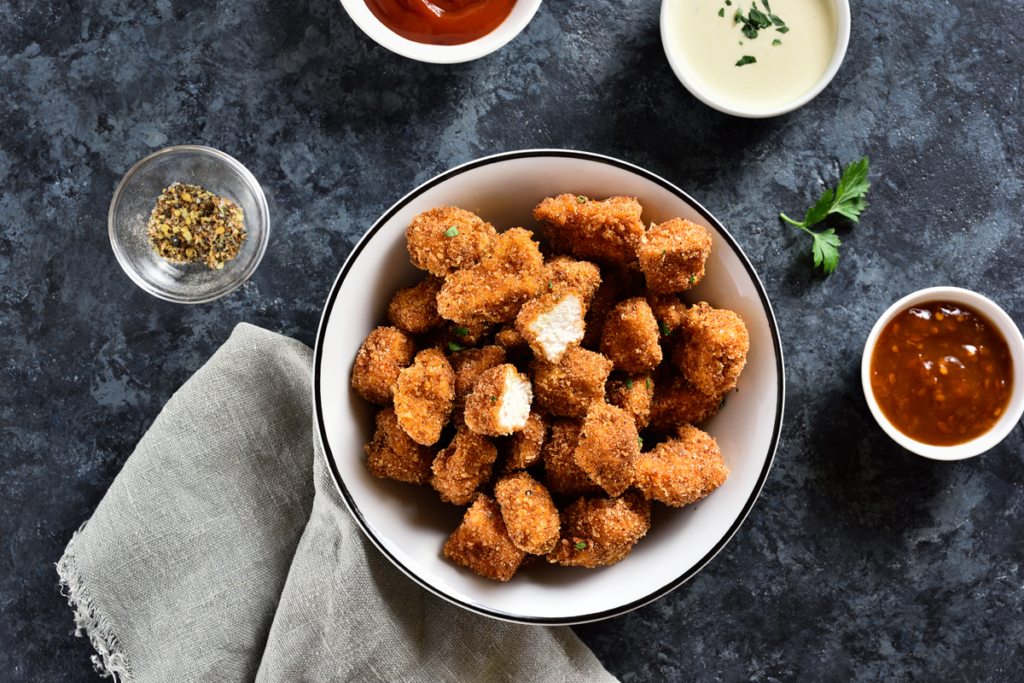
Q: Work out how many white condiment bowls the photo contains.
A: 3